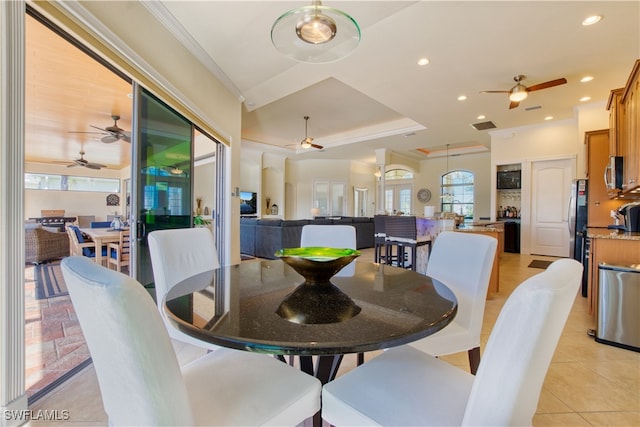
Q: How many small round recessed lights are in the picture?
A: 7